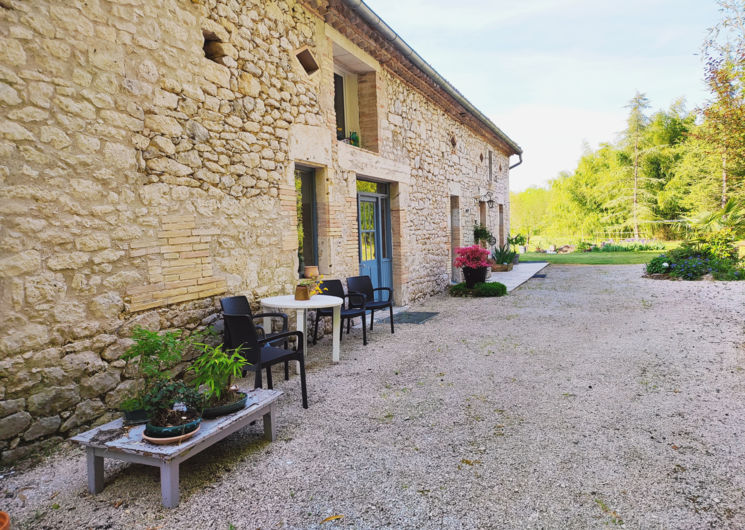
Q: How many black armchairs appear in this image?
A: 4